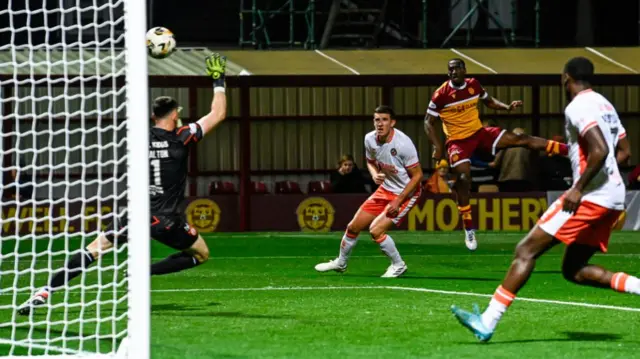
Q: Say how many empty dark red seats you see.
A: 4